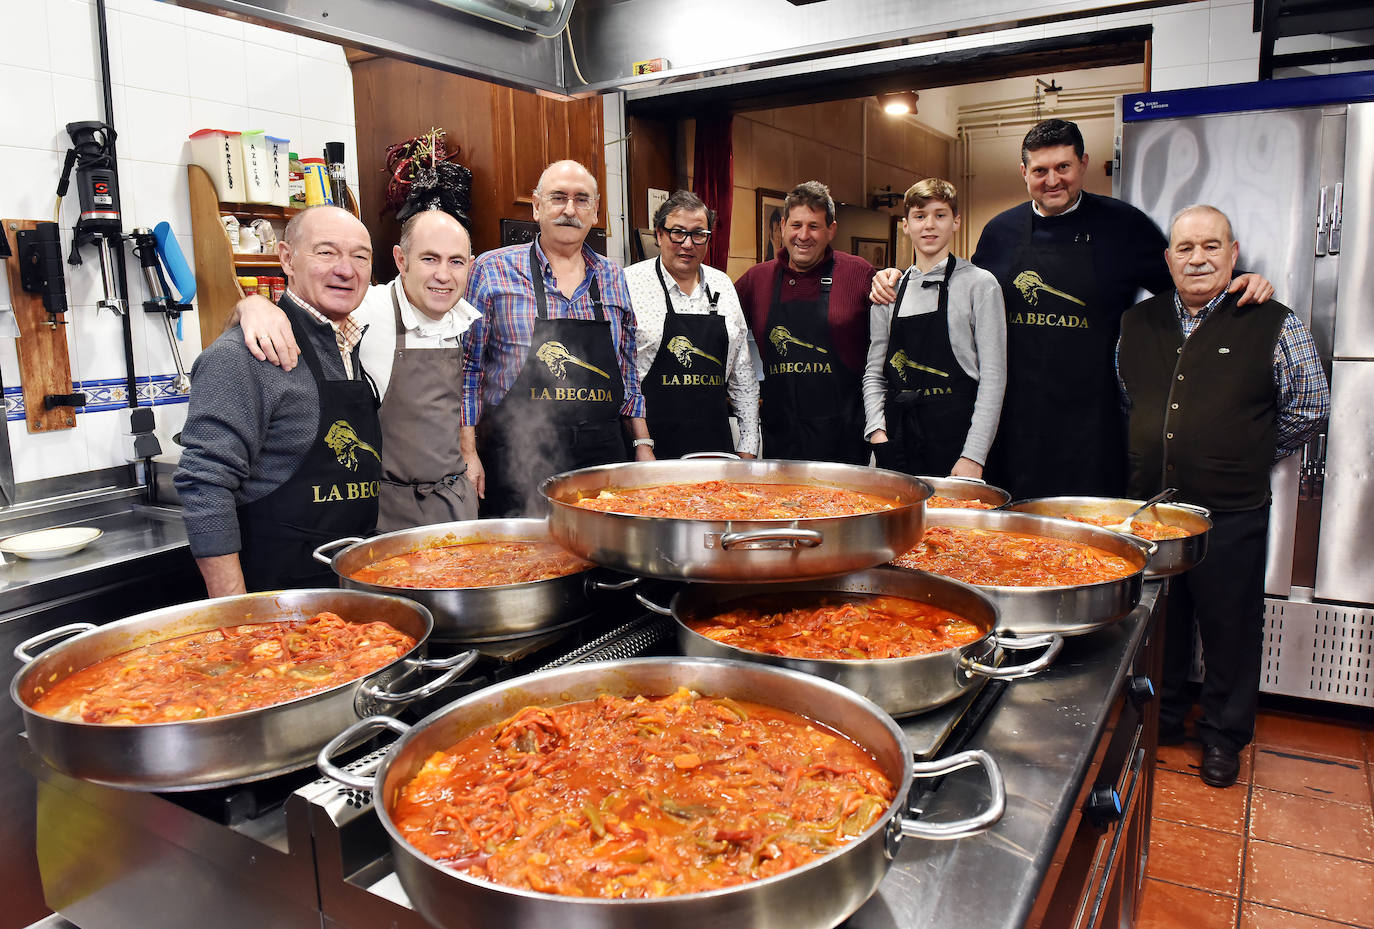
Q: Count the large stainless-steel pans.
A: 8